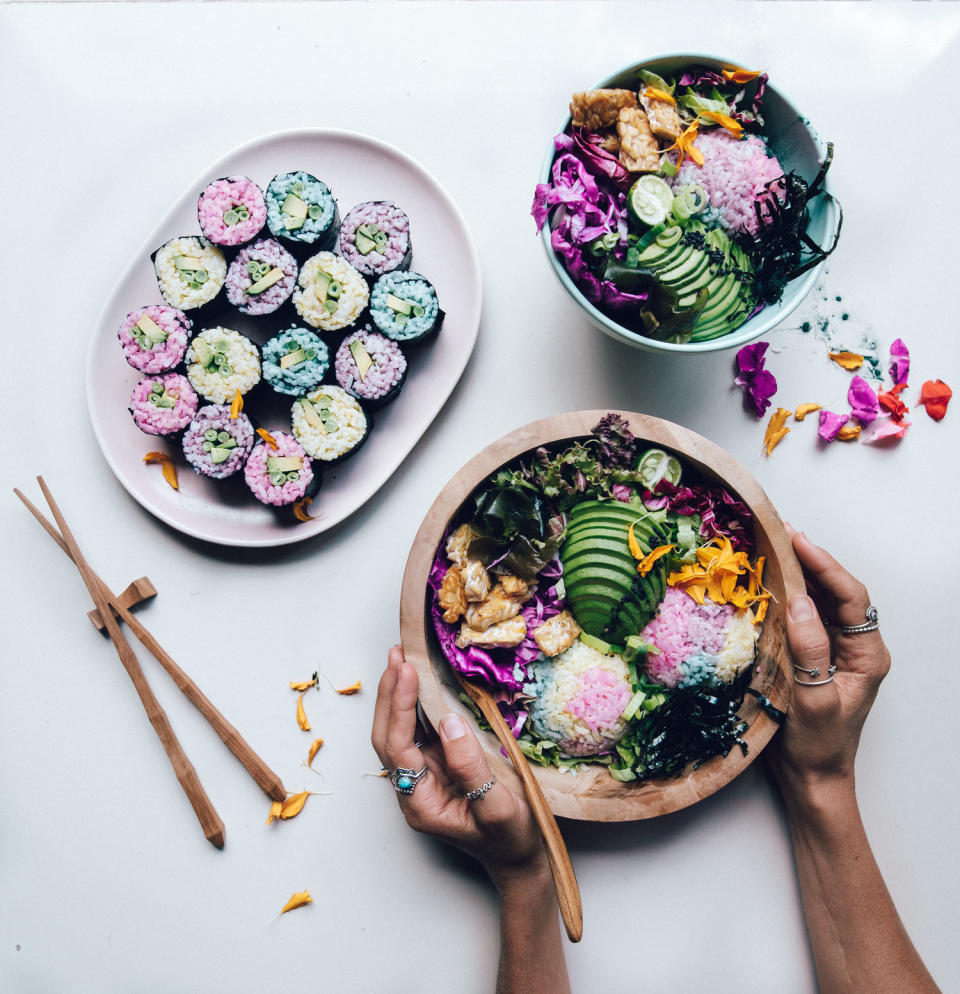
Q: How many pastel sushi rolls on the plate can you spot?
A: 15